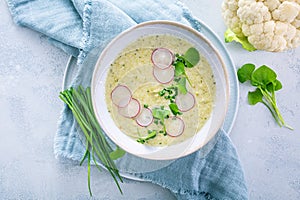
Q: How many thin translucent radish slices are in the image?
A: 7